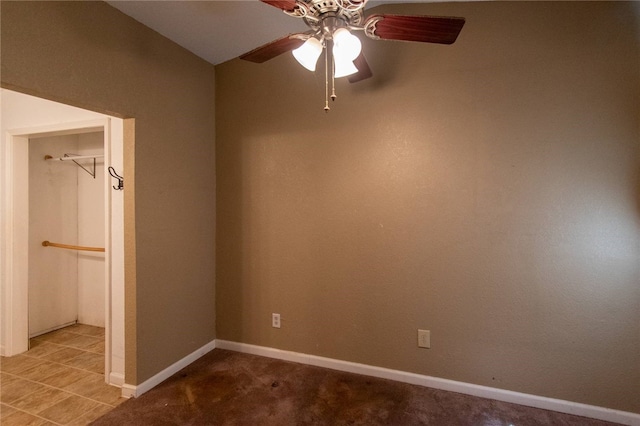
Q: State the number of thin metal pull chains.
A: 2